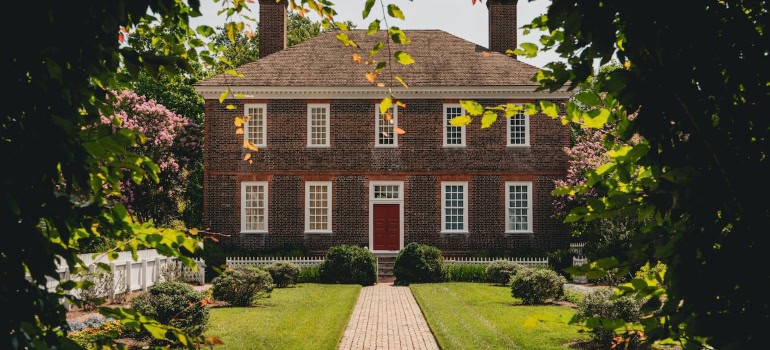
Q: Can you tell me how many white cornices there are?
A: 1